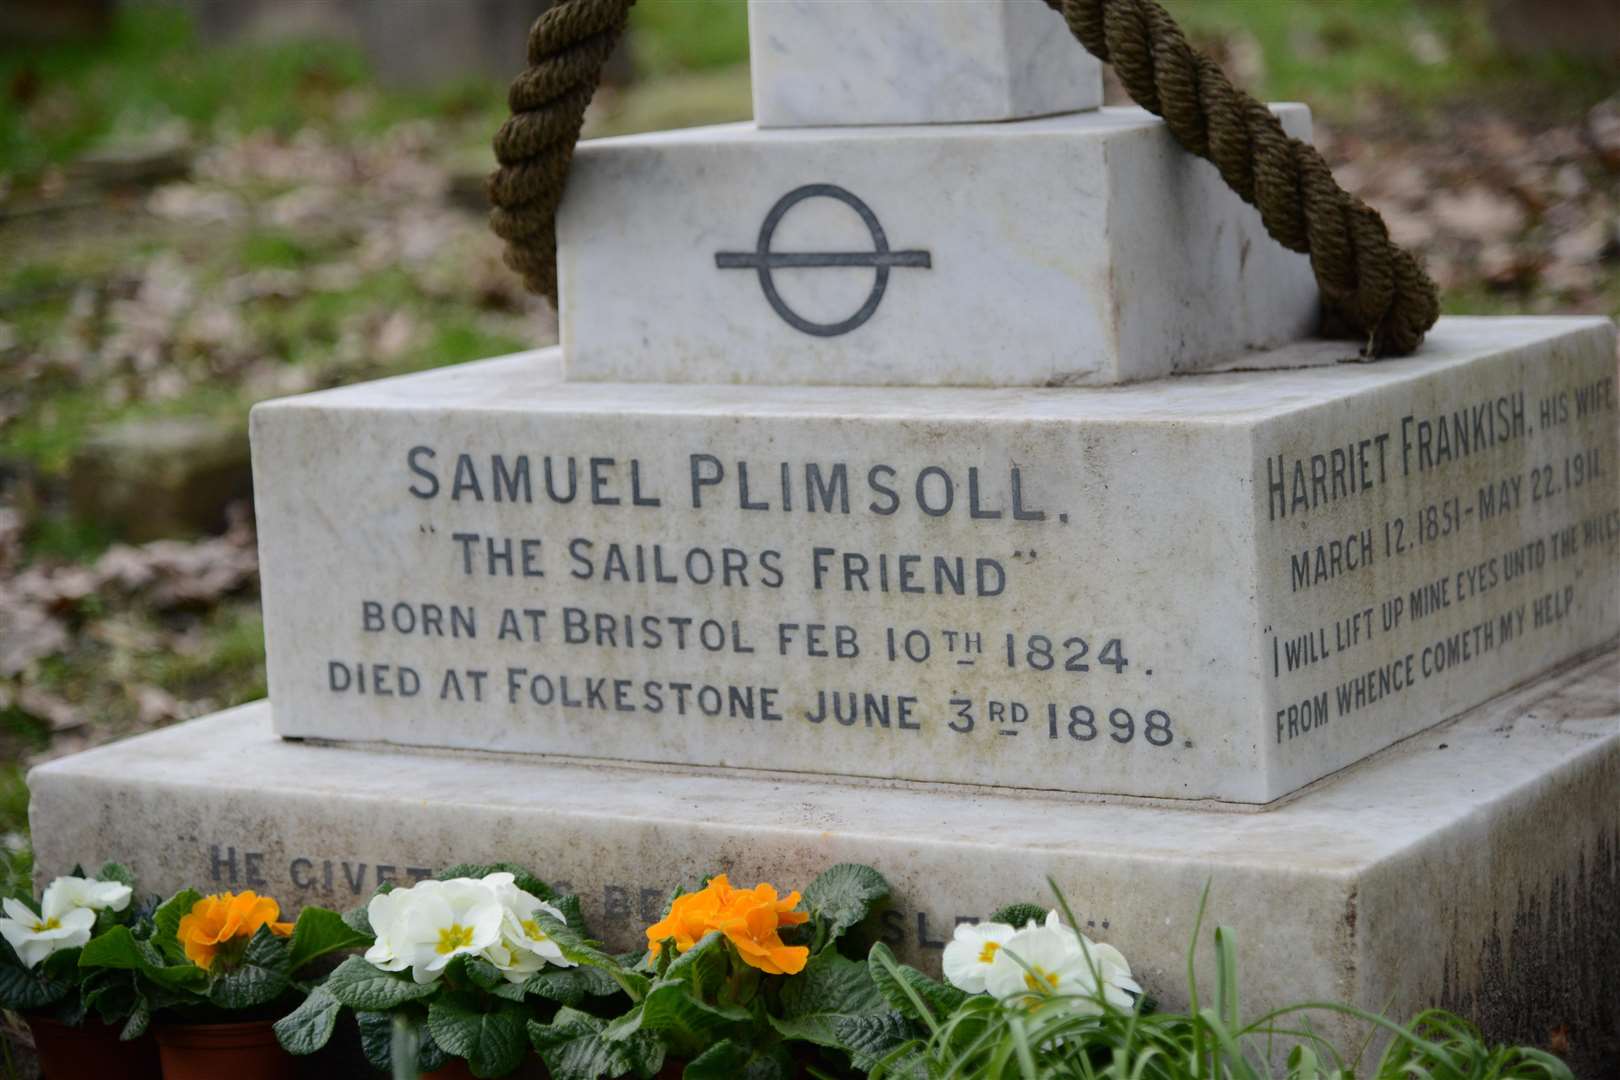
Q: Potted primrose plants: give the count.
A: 5